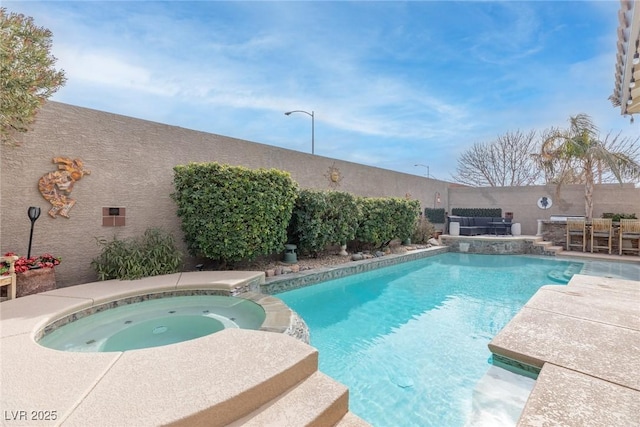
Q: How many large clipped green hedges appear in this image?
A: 3